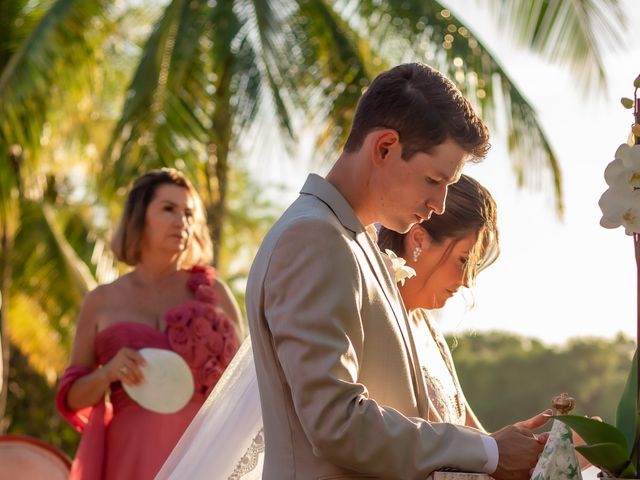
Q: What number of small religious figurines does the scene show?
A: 1